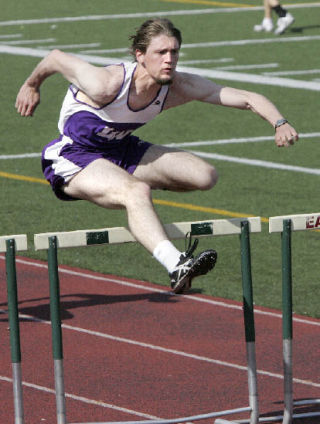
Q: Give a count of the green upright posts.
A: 4